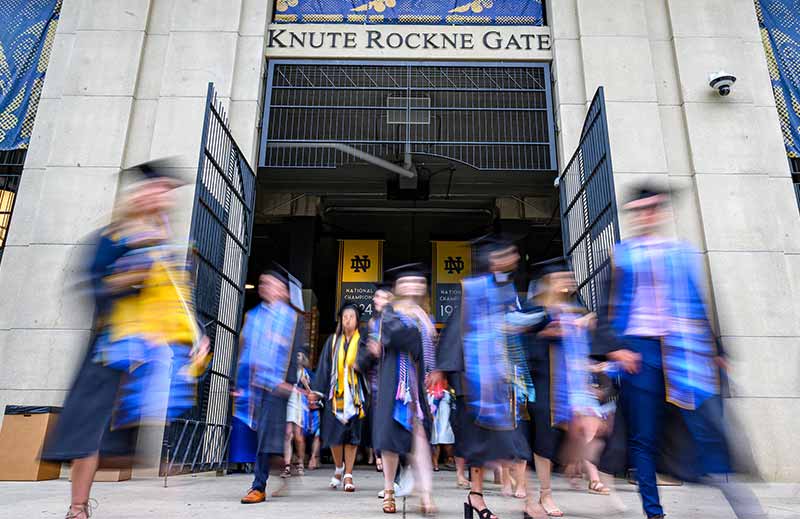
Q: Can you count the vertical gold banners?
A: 2